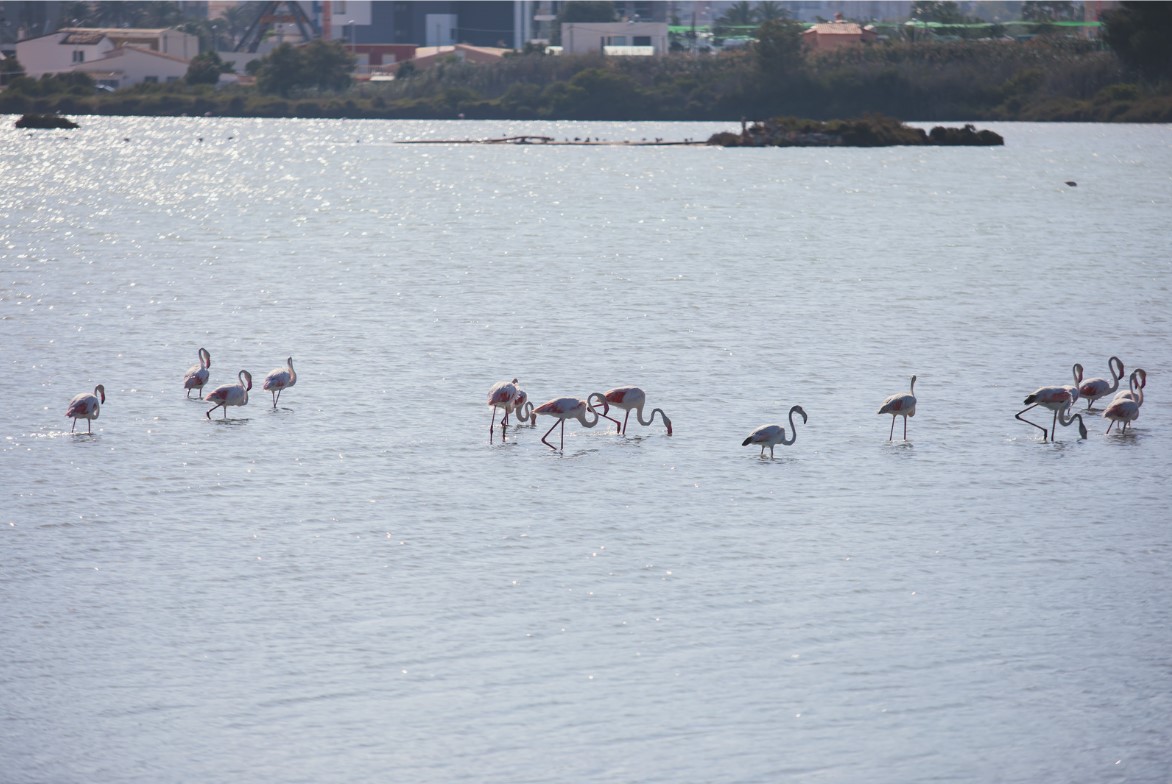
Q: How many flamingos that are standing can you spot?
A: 15